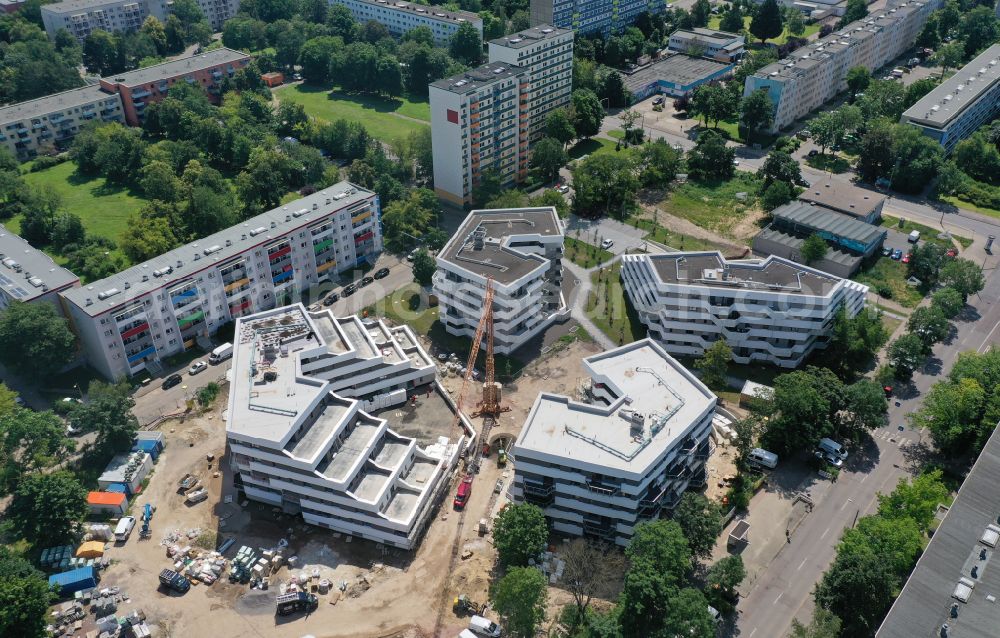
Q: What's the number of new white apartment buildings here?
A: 4